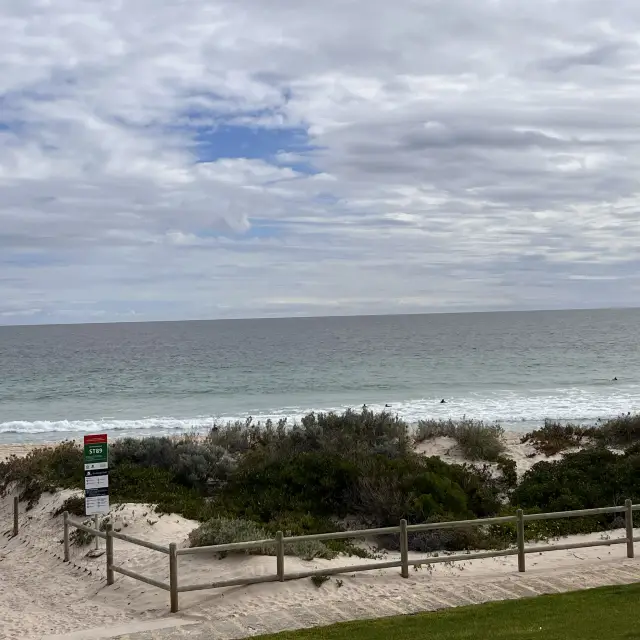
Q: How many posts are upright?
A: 8